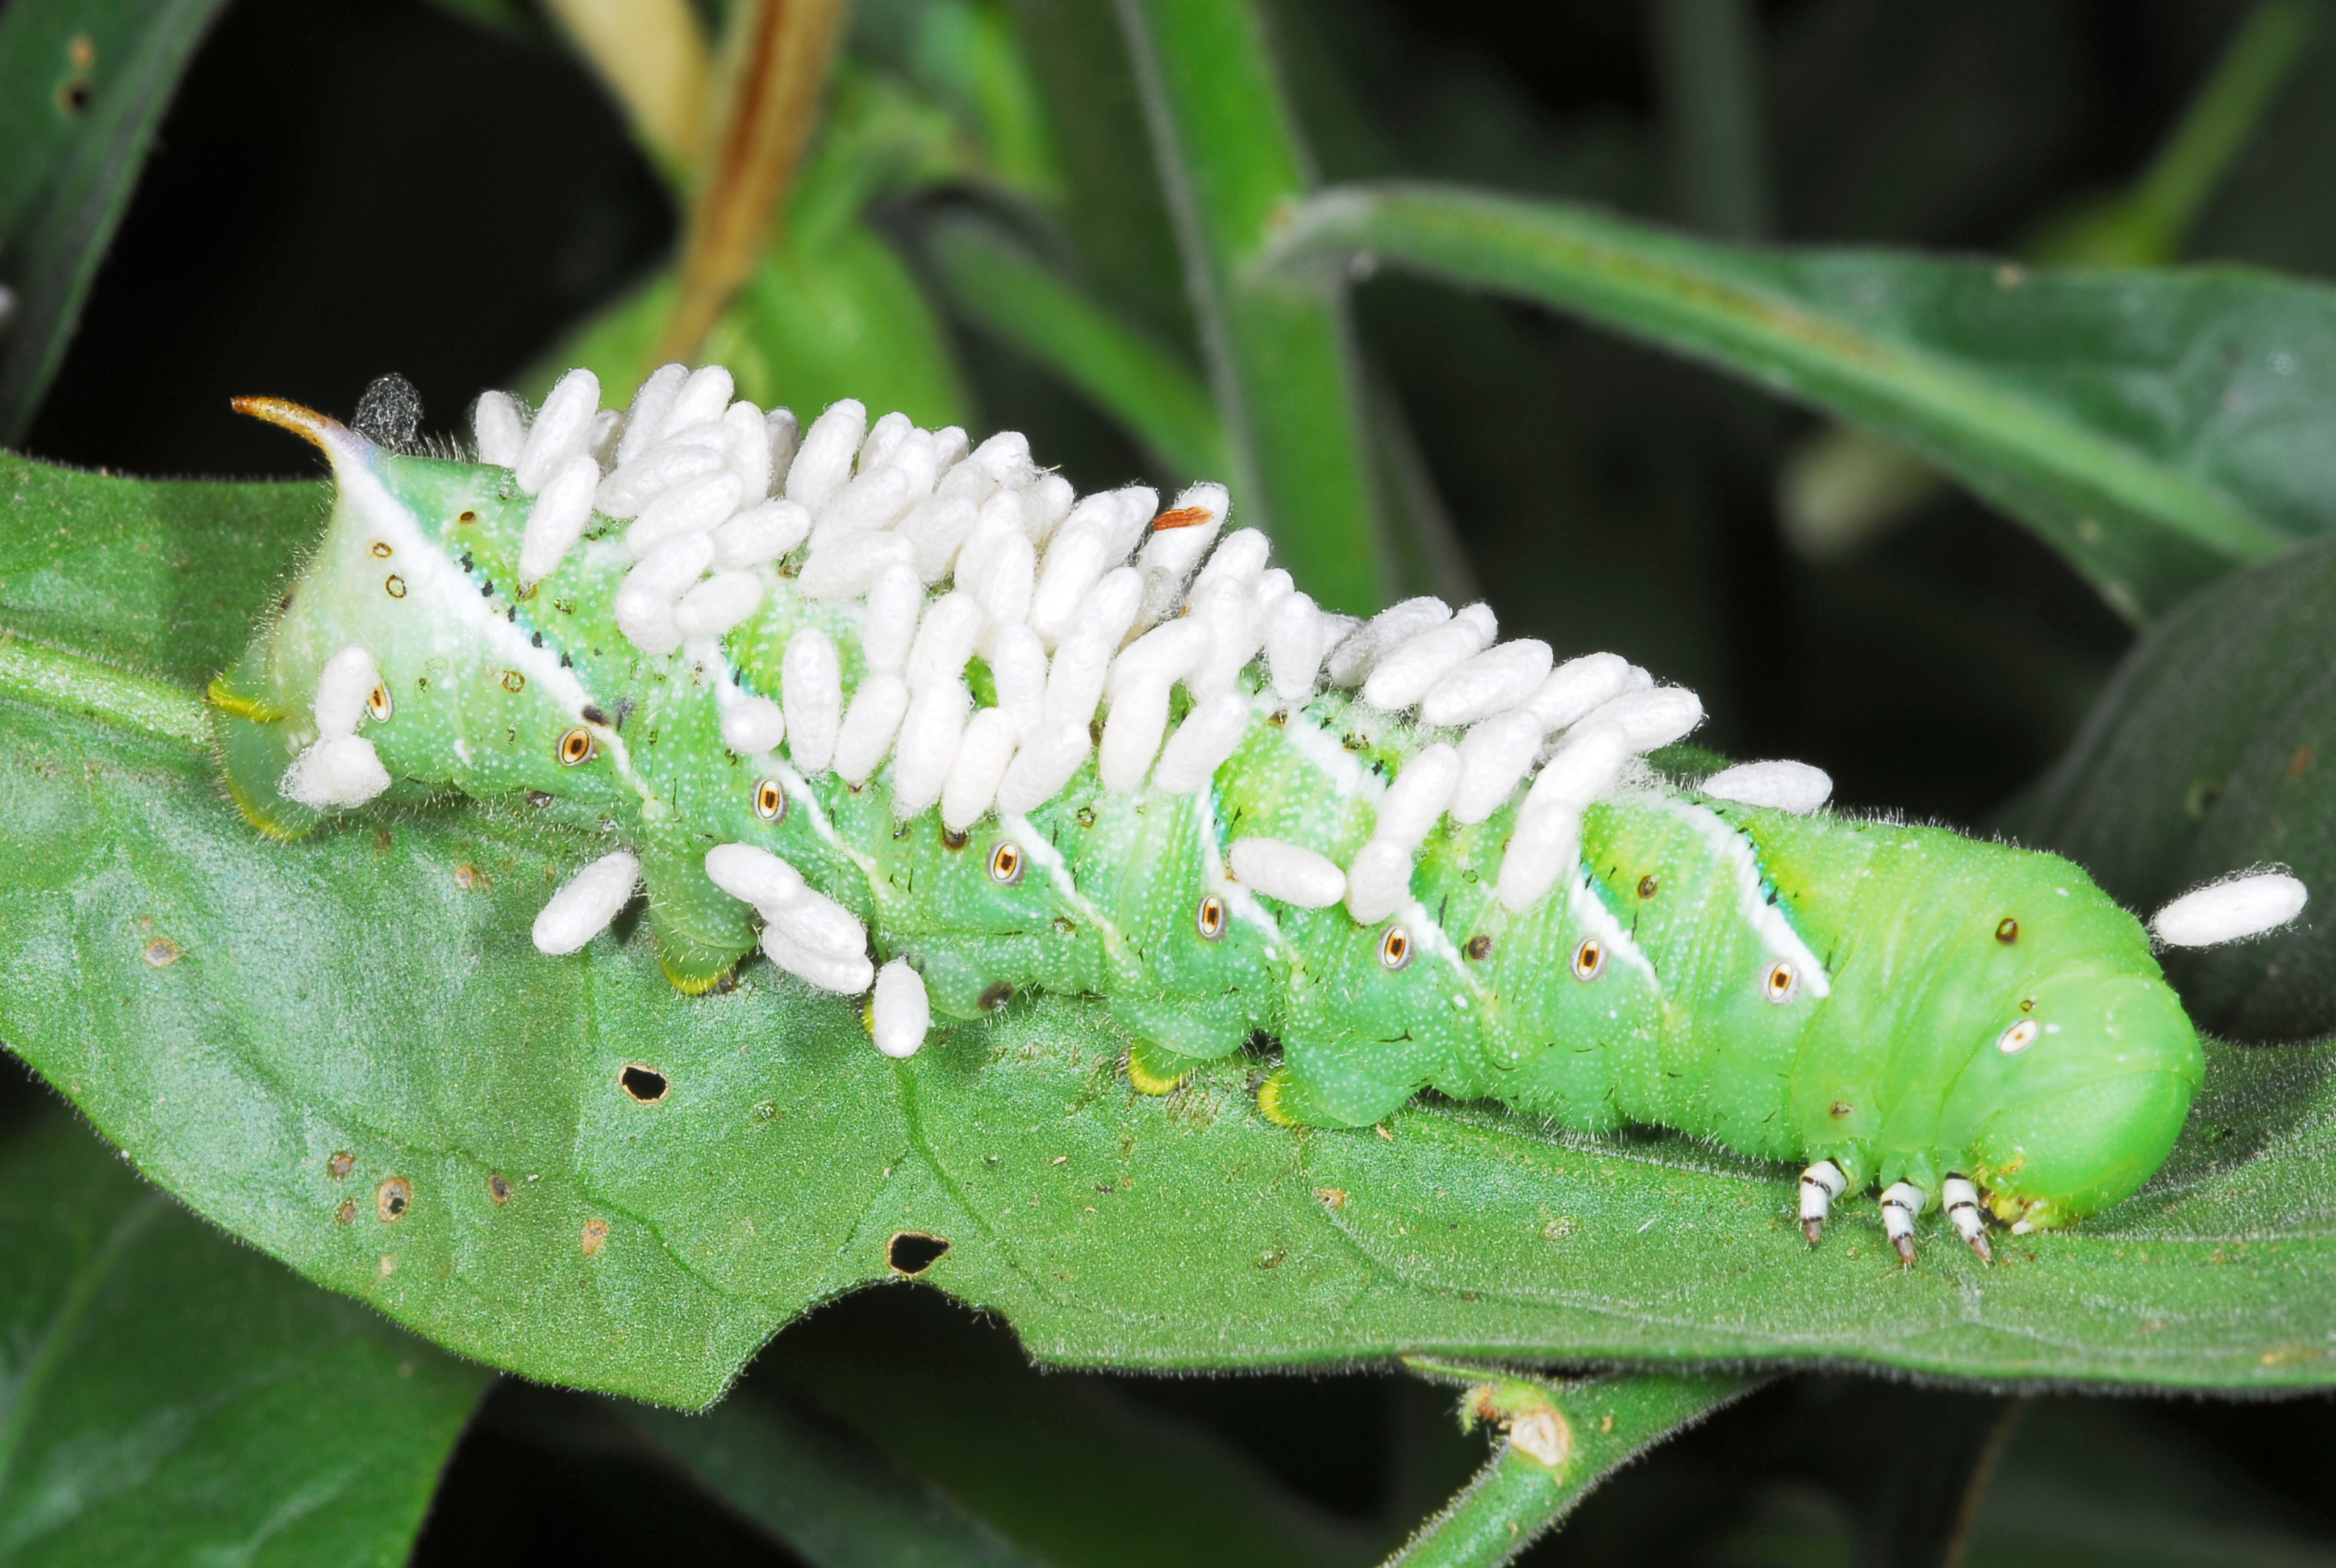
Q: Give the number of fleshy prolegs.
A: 5